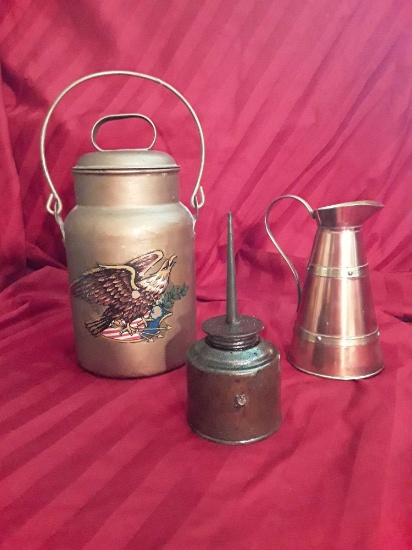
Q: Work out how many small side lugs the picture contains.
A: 2